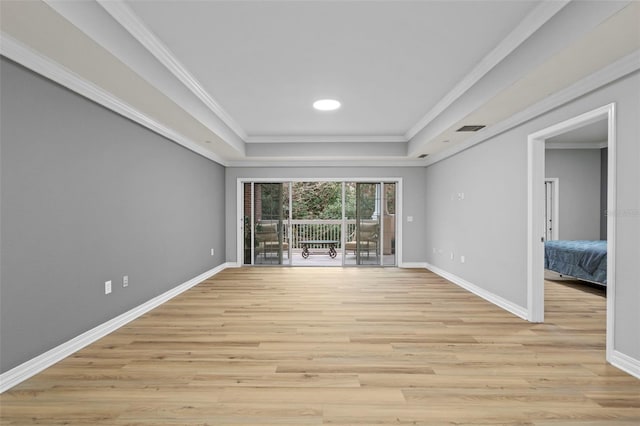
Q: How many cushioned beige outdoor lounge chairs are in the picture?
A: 2